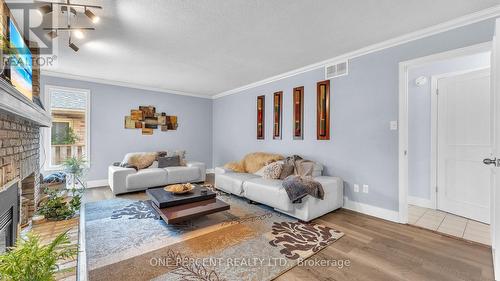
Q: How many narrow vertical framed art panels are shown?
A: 4